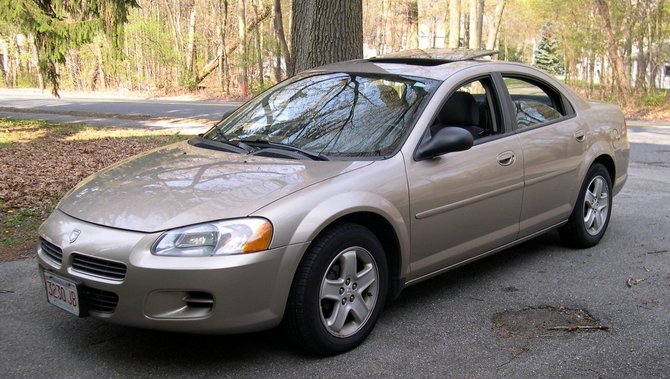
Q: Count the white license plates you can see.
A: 1